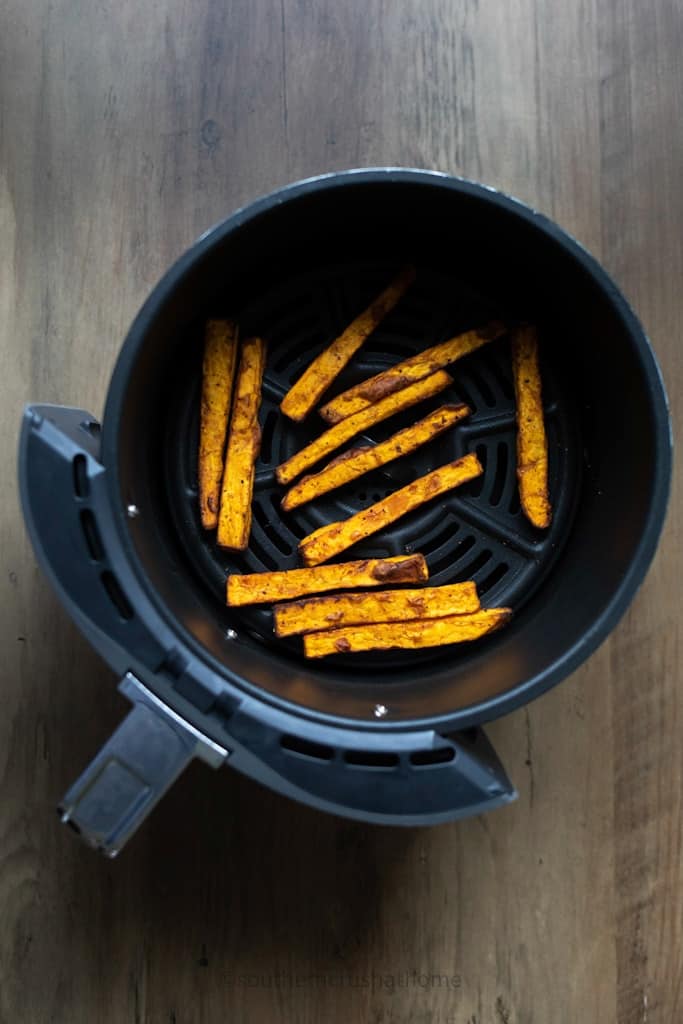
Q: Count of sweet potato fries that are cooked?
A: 11